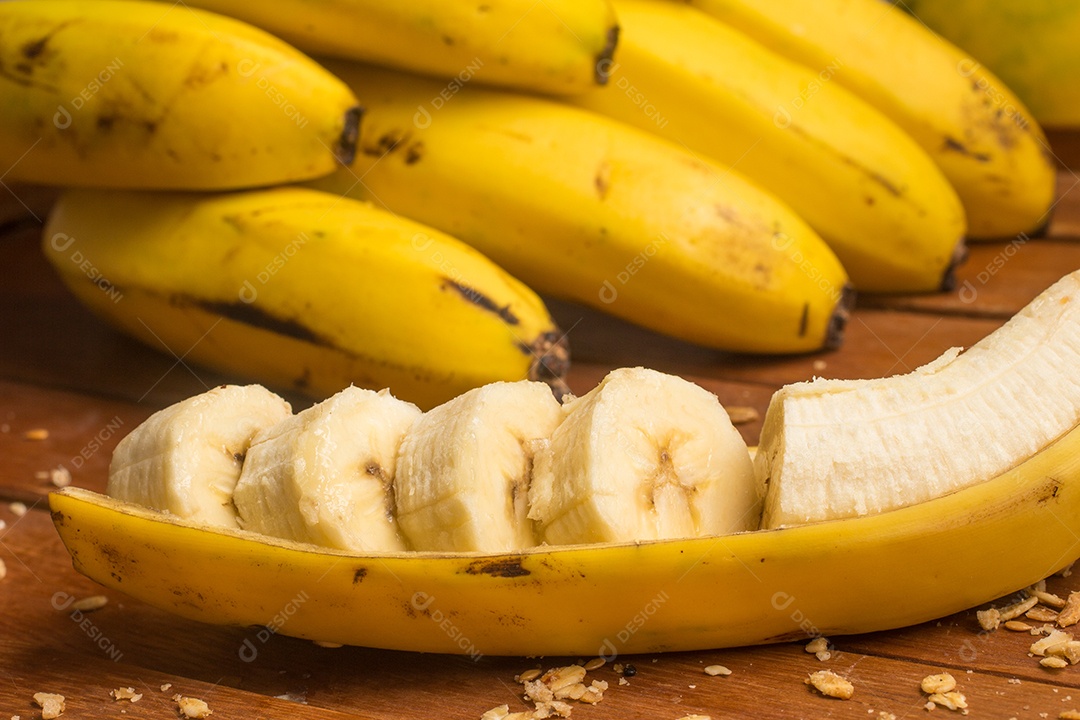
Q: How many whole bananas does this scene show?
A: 6